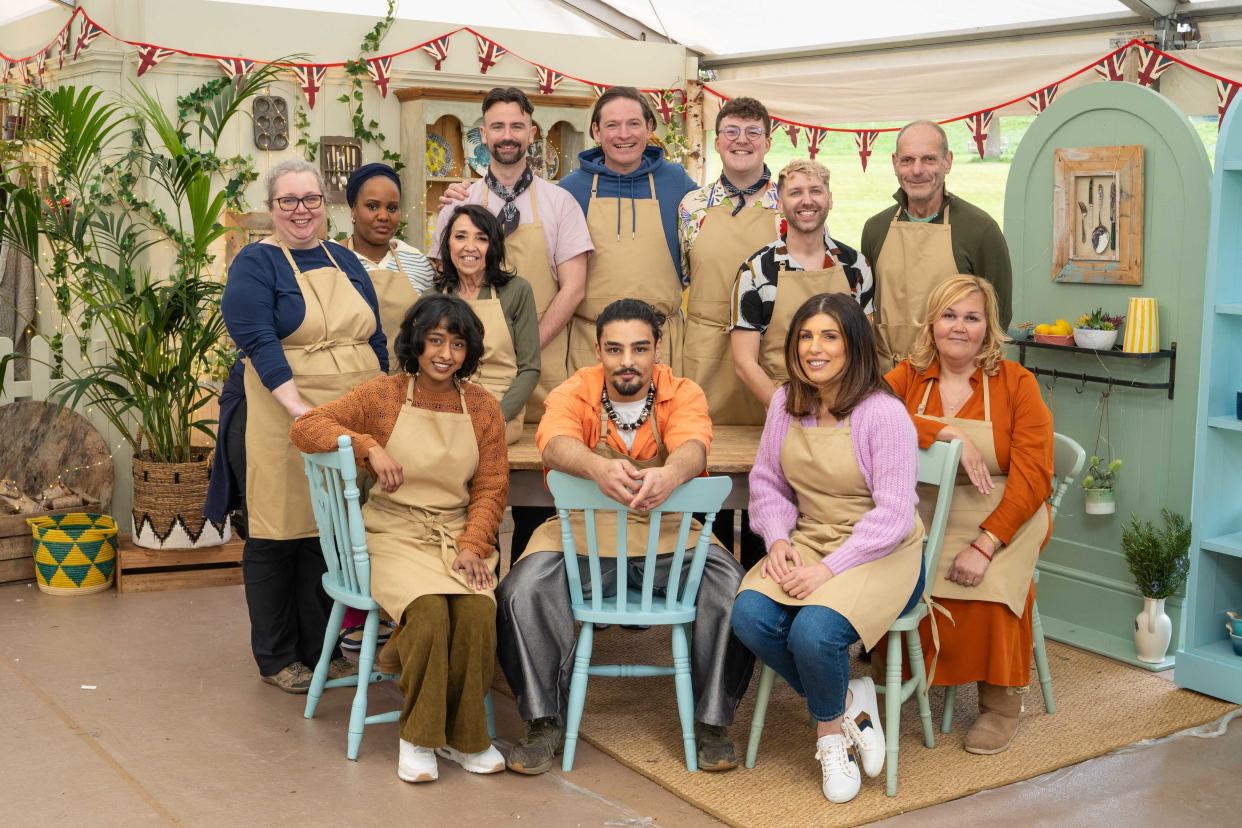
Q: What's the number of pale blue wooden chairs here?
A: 2